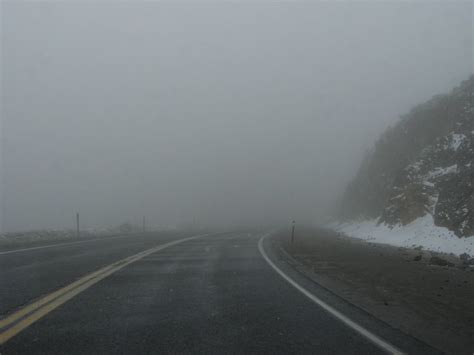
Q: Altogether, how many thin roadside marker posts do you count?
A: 3